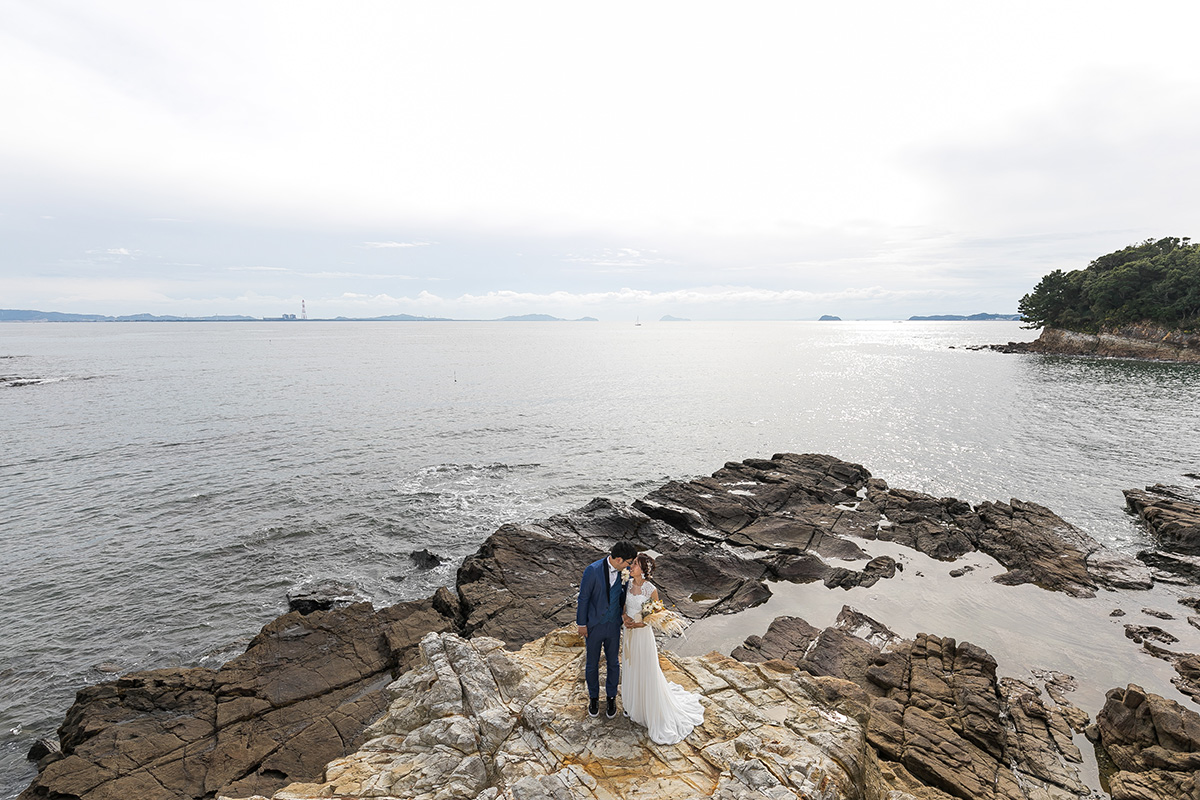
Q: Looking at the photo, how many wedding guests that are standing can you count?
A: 0